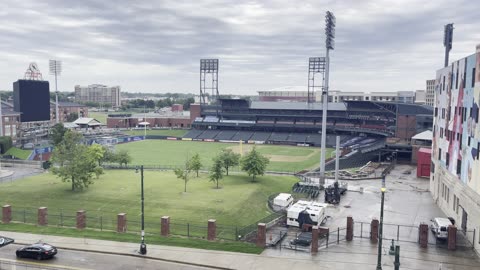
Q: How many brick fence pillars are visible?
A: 12